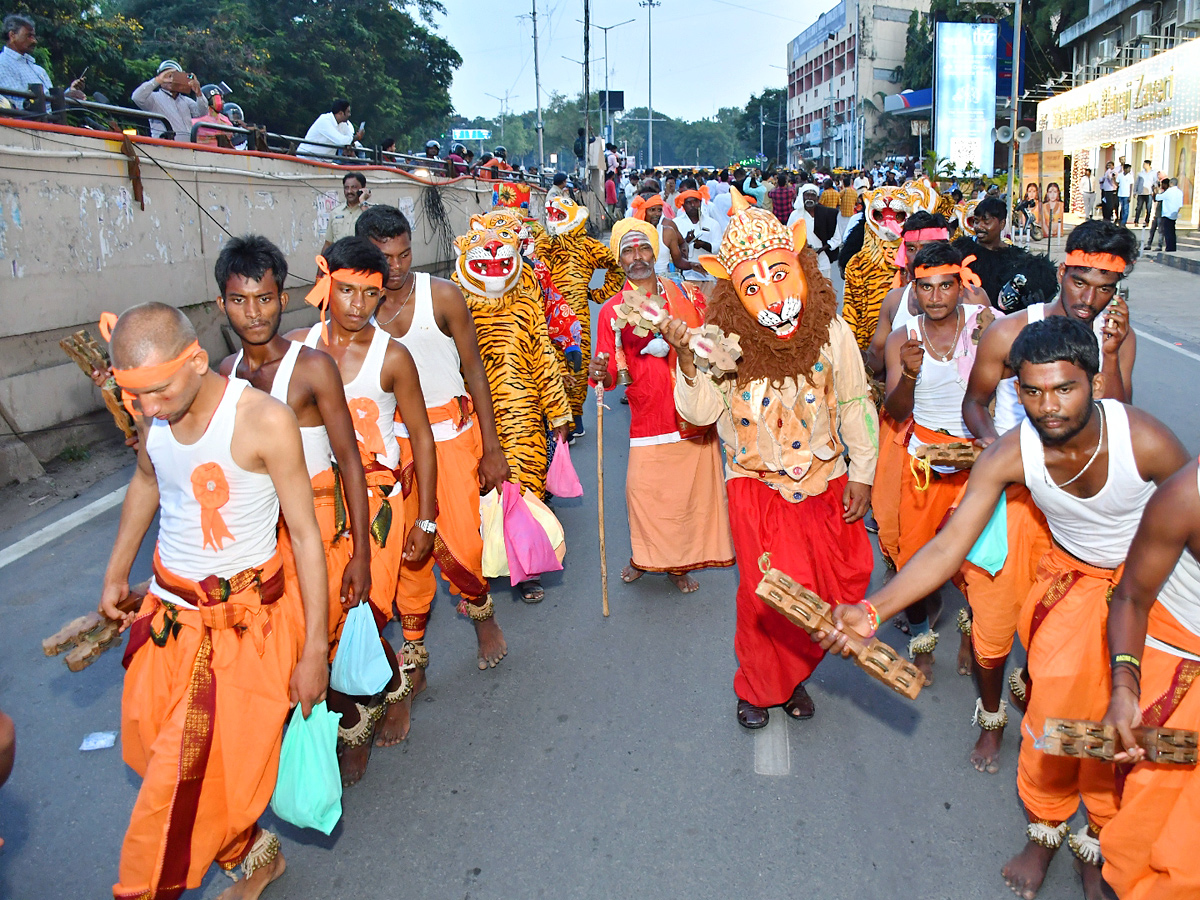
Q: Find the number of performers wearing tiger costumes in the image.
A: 6